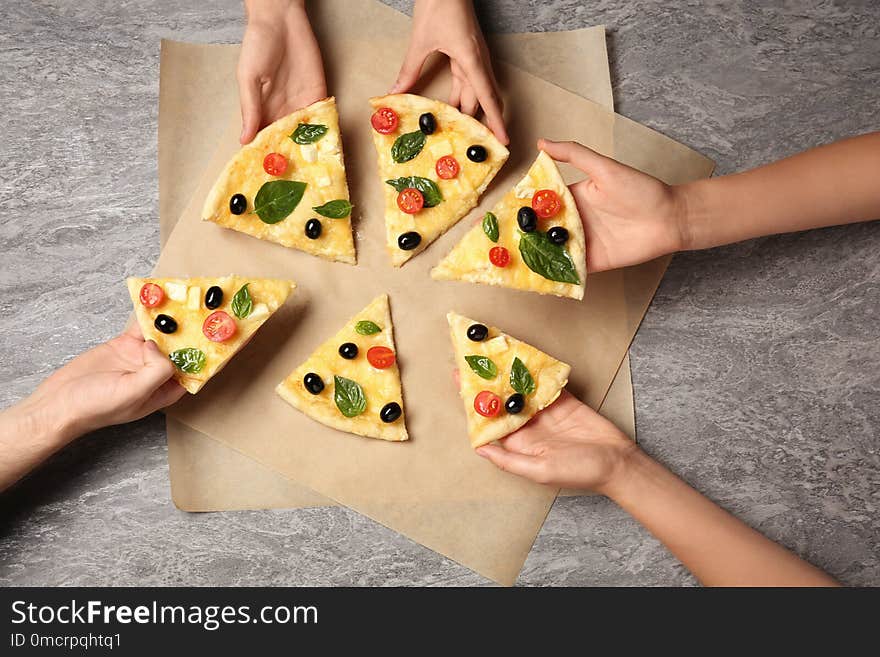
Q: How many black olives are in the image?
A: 14